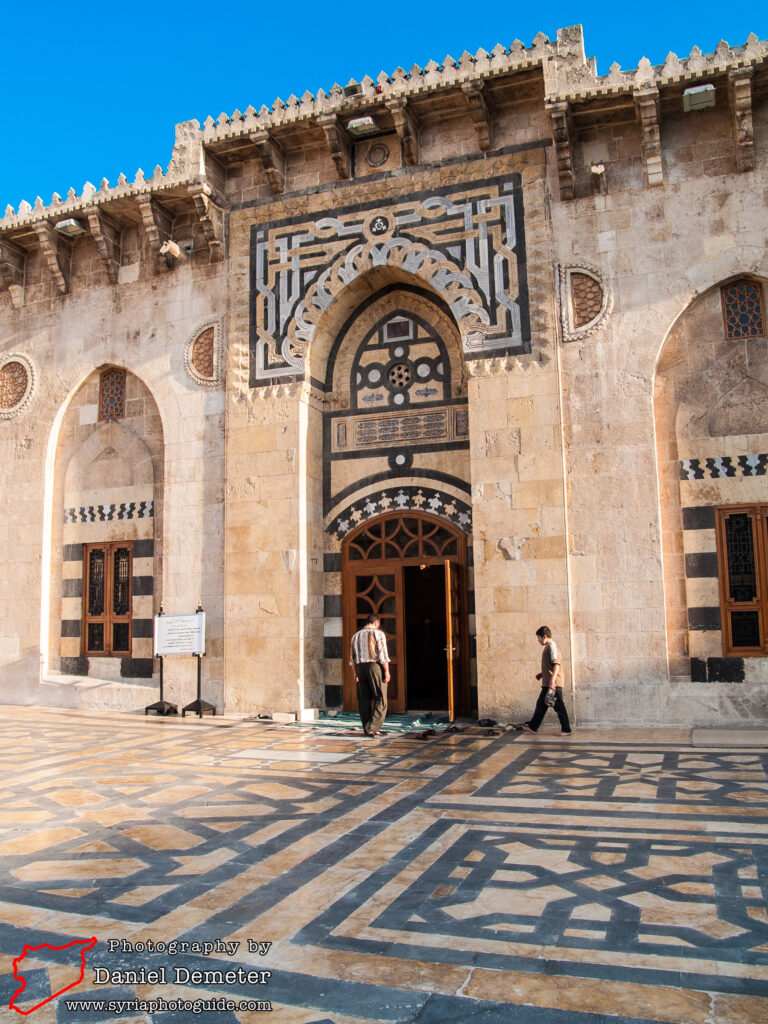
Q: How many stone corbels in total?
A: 12